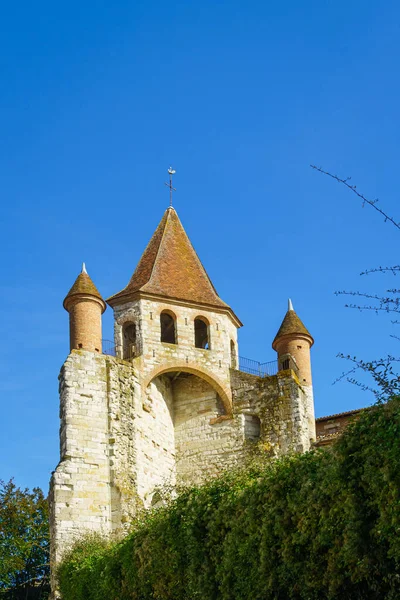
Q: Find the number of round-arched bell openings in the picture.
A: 4